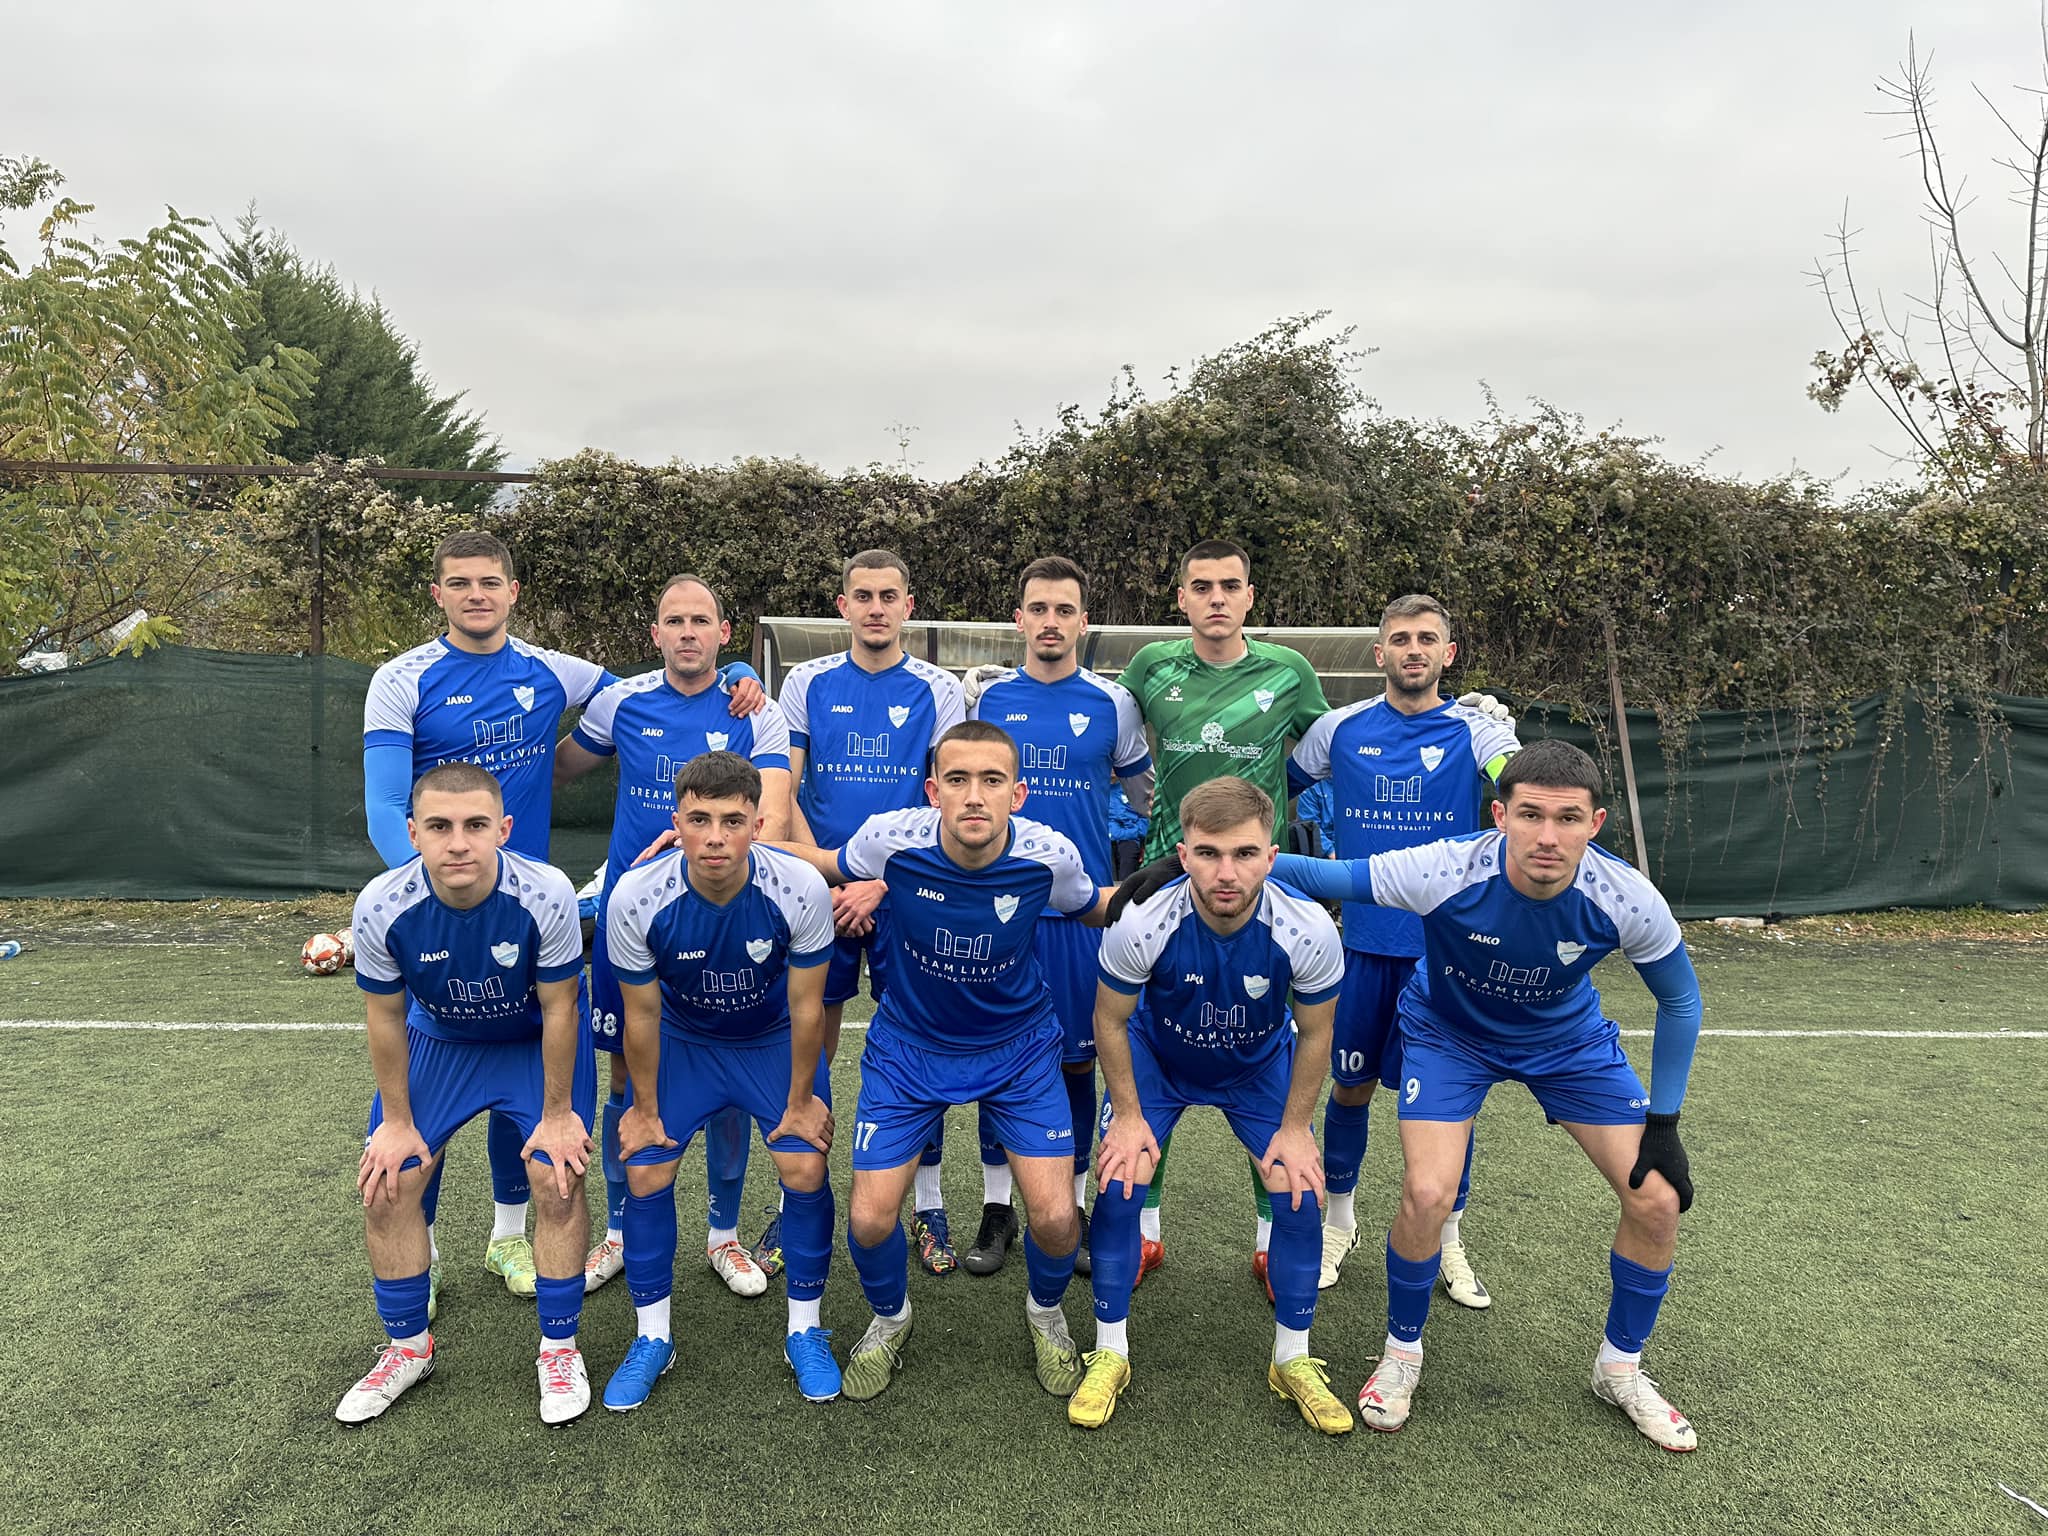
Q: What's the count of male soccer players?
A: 11